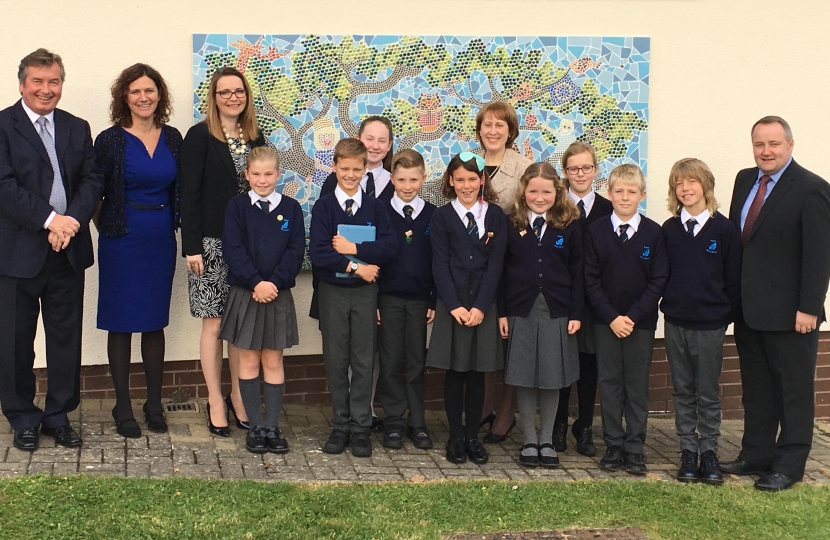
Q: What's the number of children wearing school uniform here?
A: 9